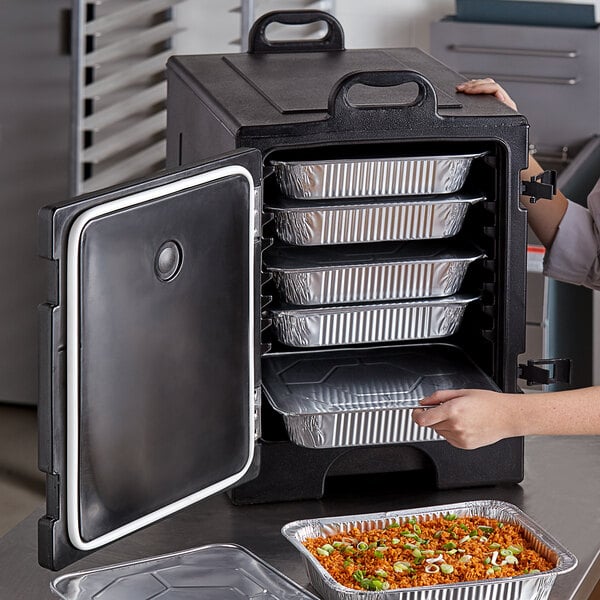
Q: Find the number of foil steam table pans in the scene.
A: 6